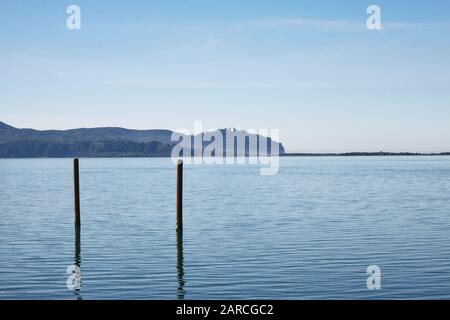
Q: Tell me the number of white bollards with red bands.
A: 0